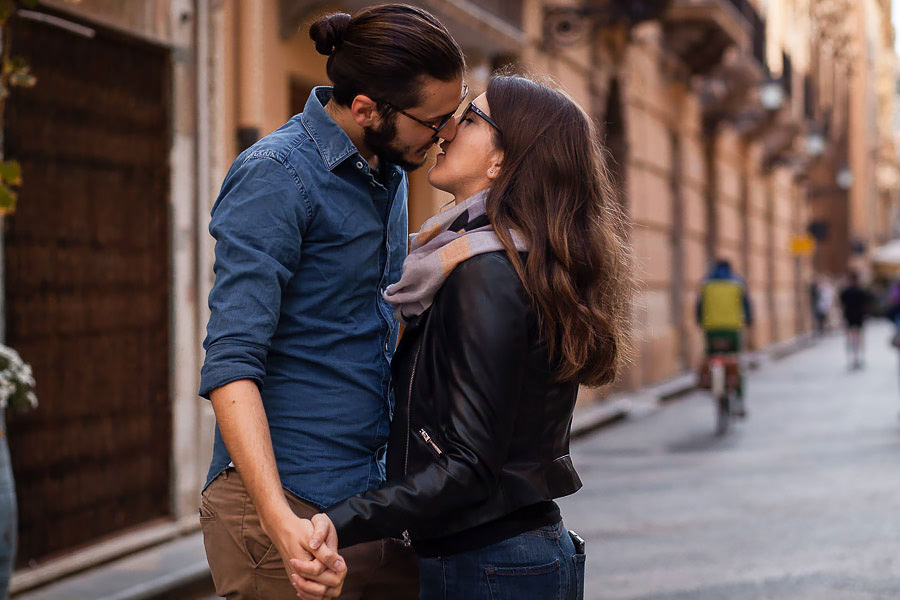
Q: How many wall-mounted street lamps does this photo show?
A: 3